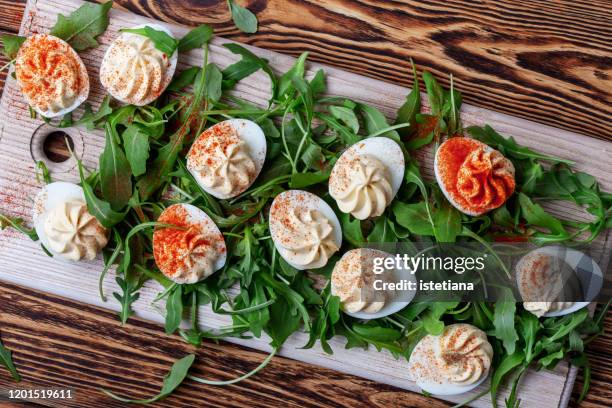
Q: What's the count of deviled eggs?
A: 11